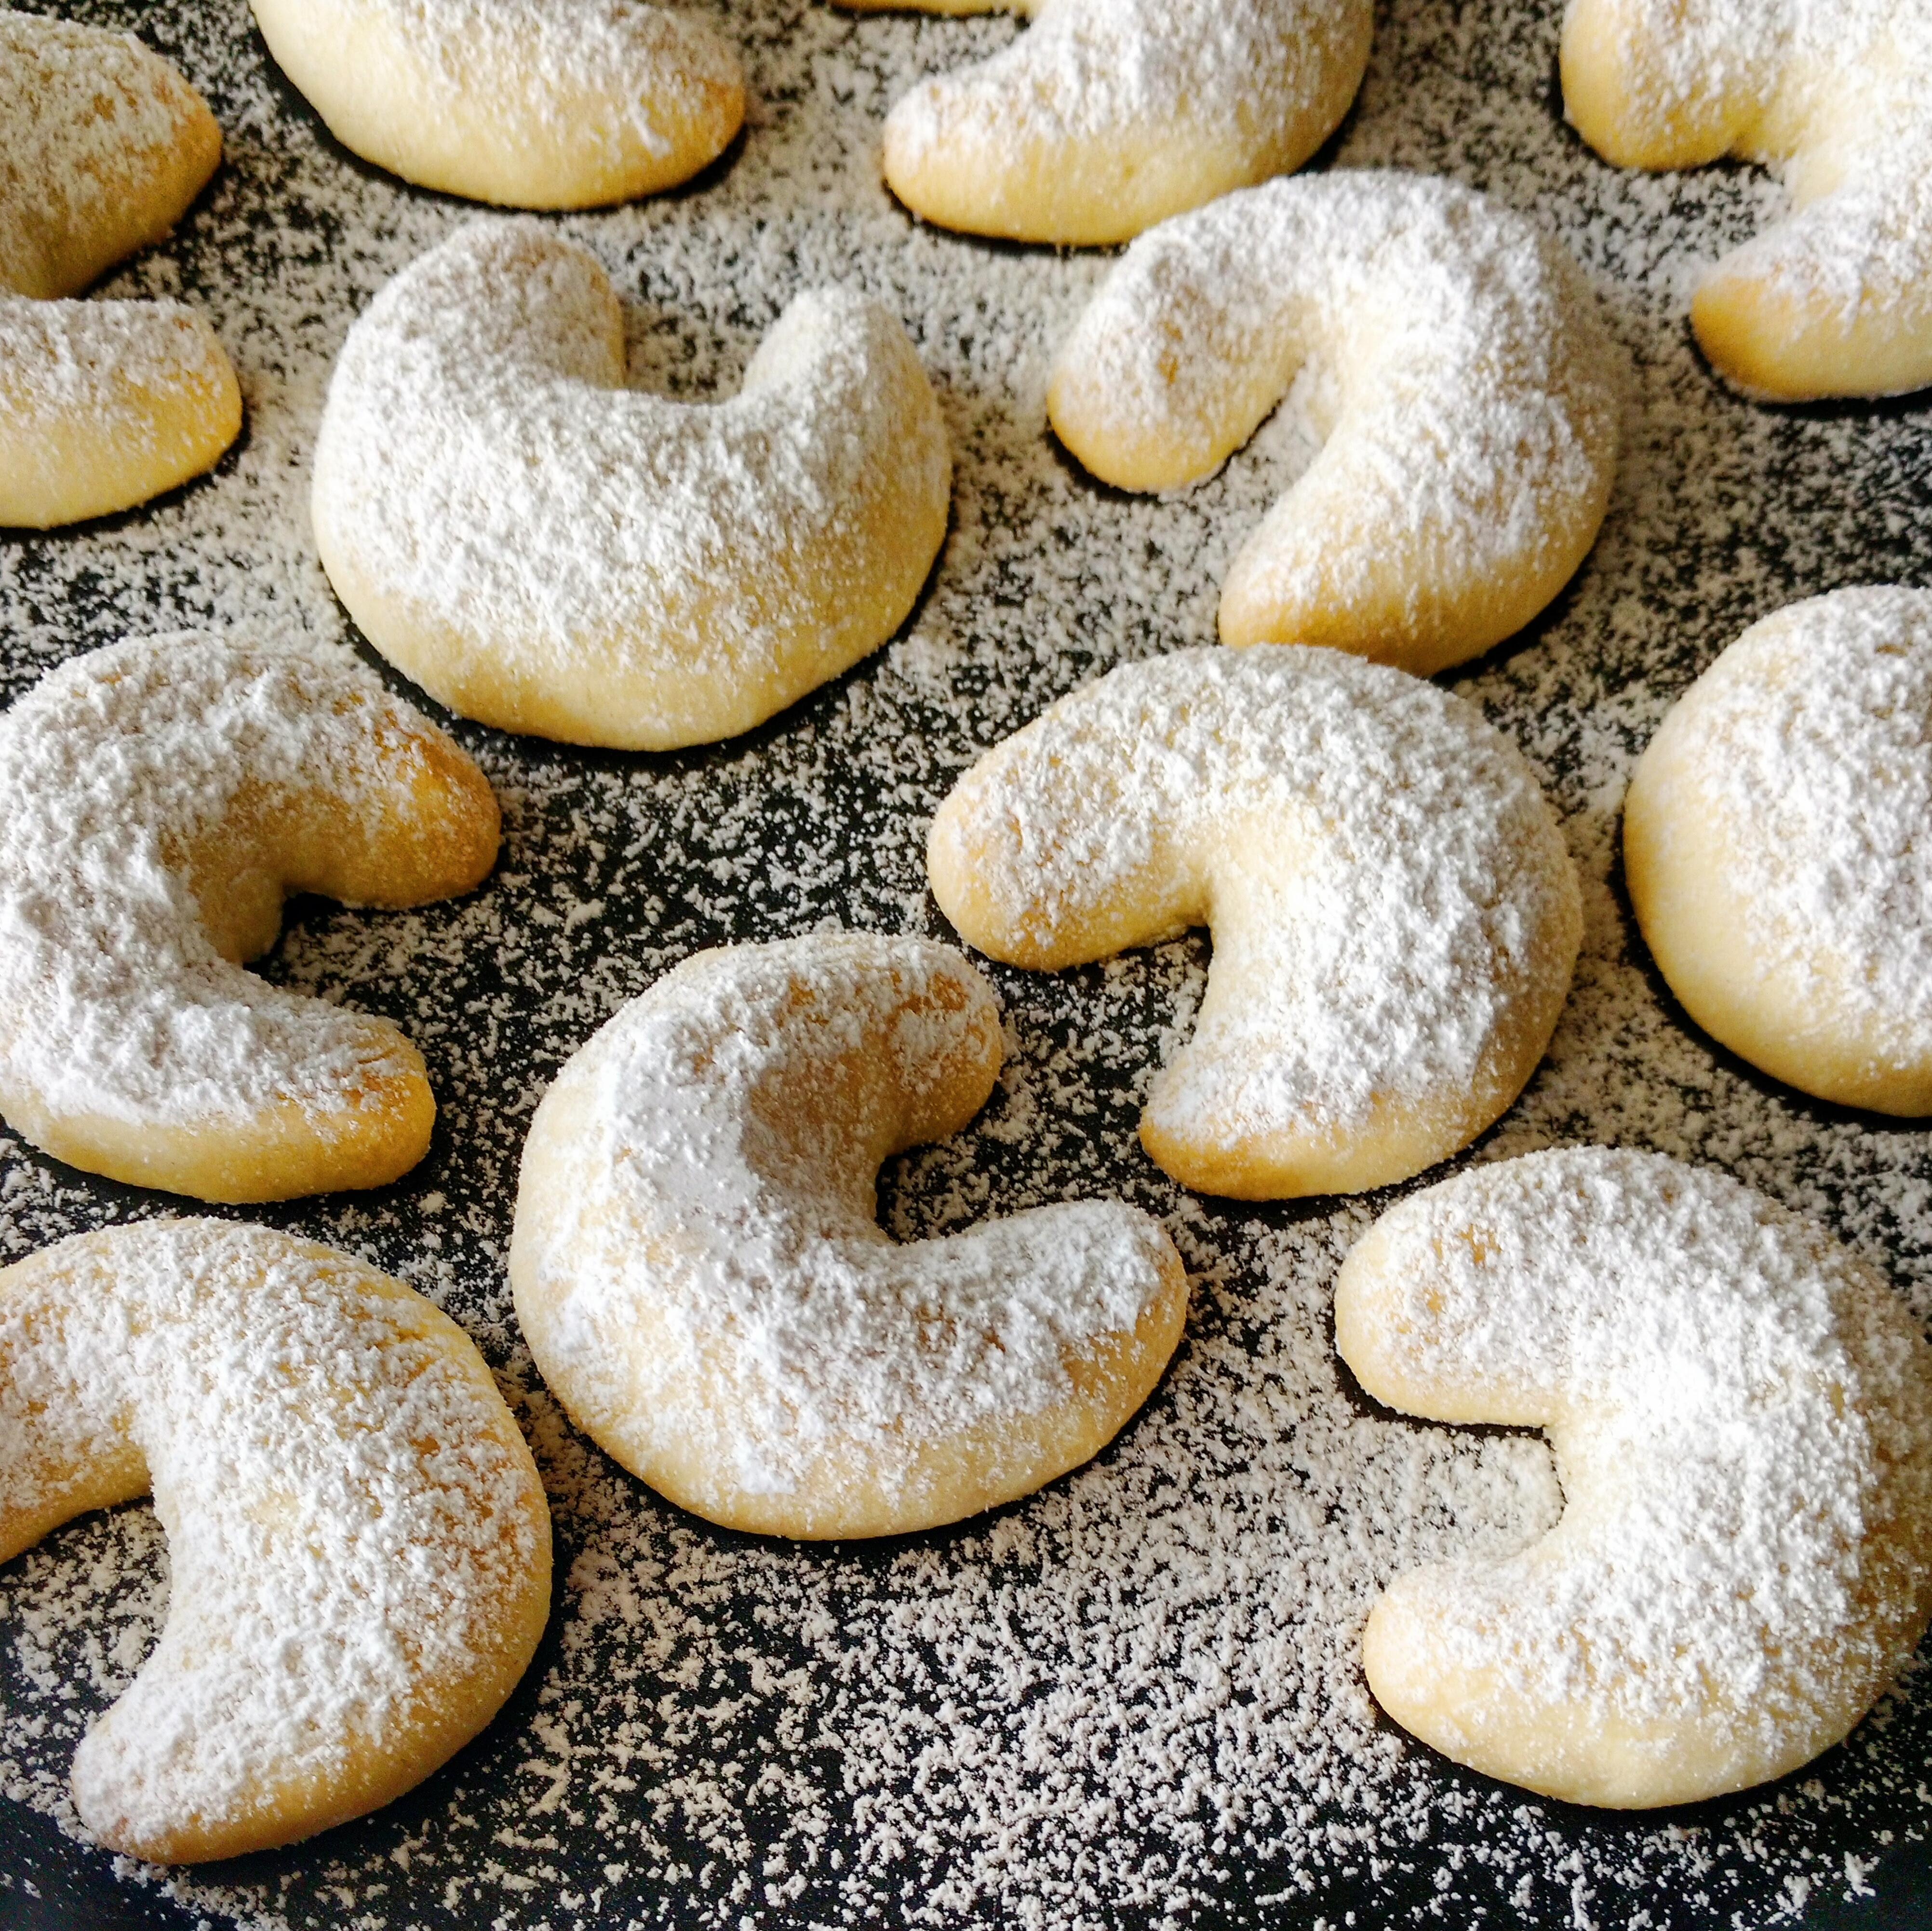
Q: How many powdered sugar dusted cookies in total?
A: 12